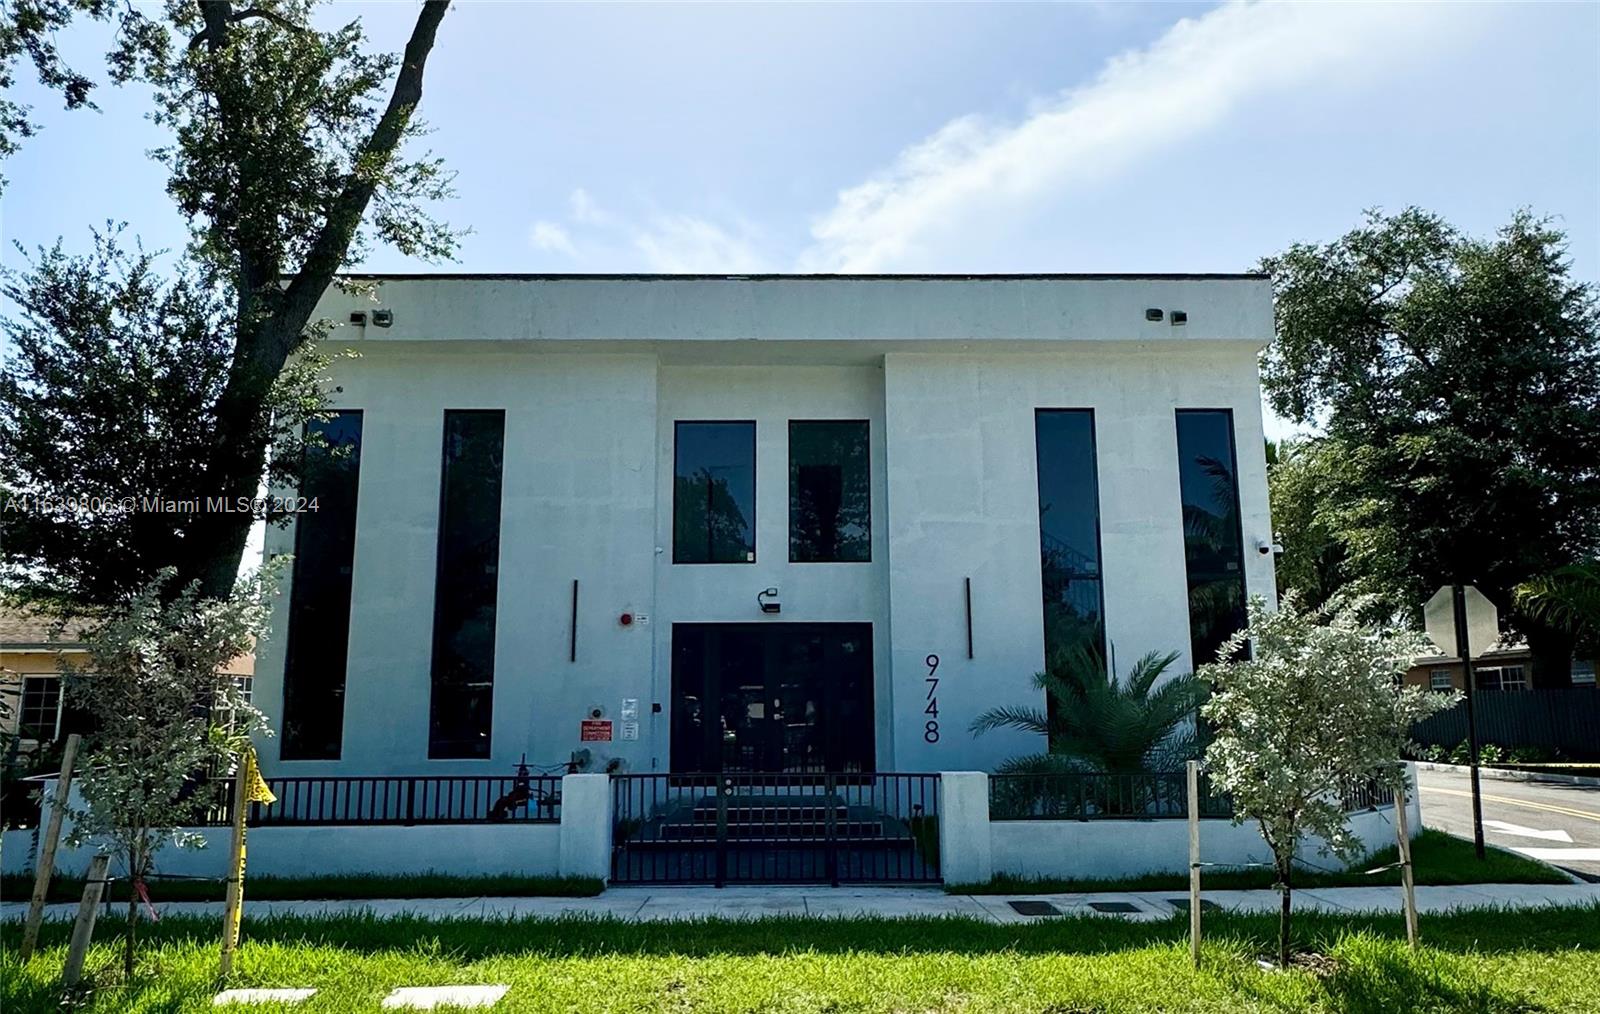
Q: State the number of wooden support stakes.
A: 5